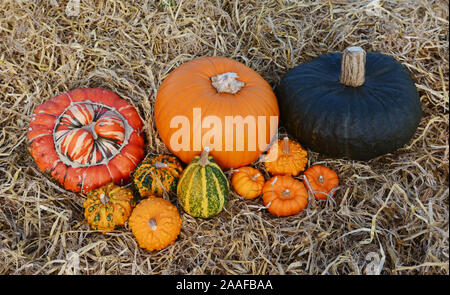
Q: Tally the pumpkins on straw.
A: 11